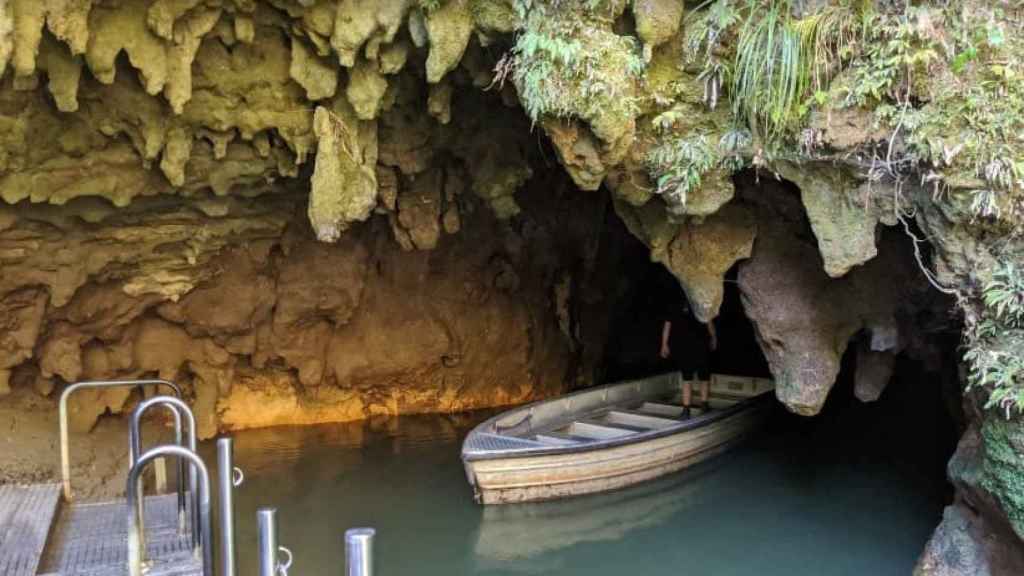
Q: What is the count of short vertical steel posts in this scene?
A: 3